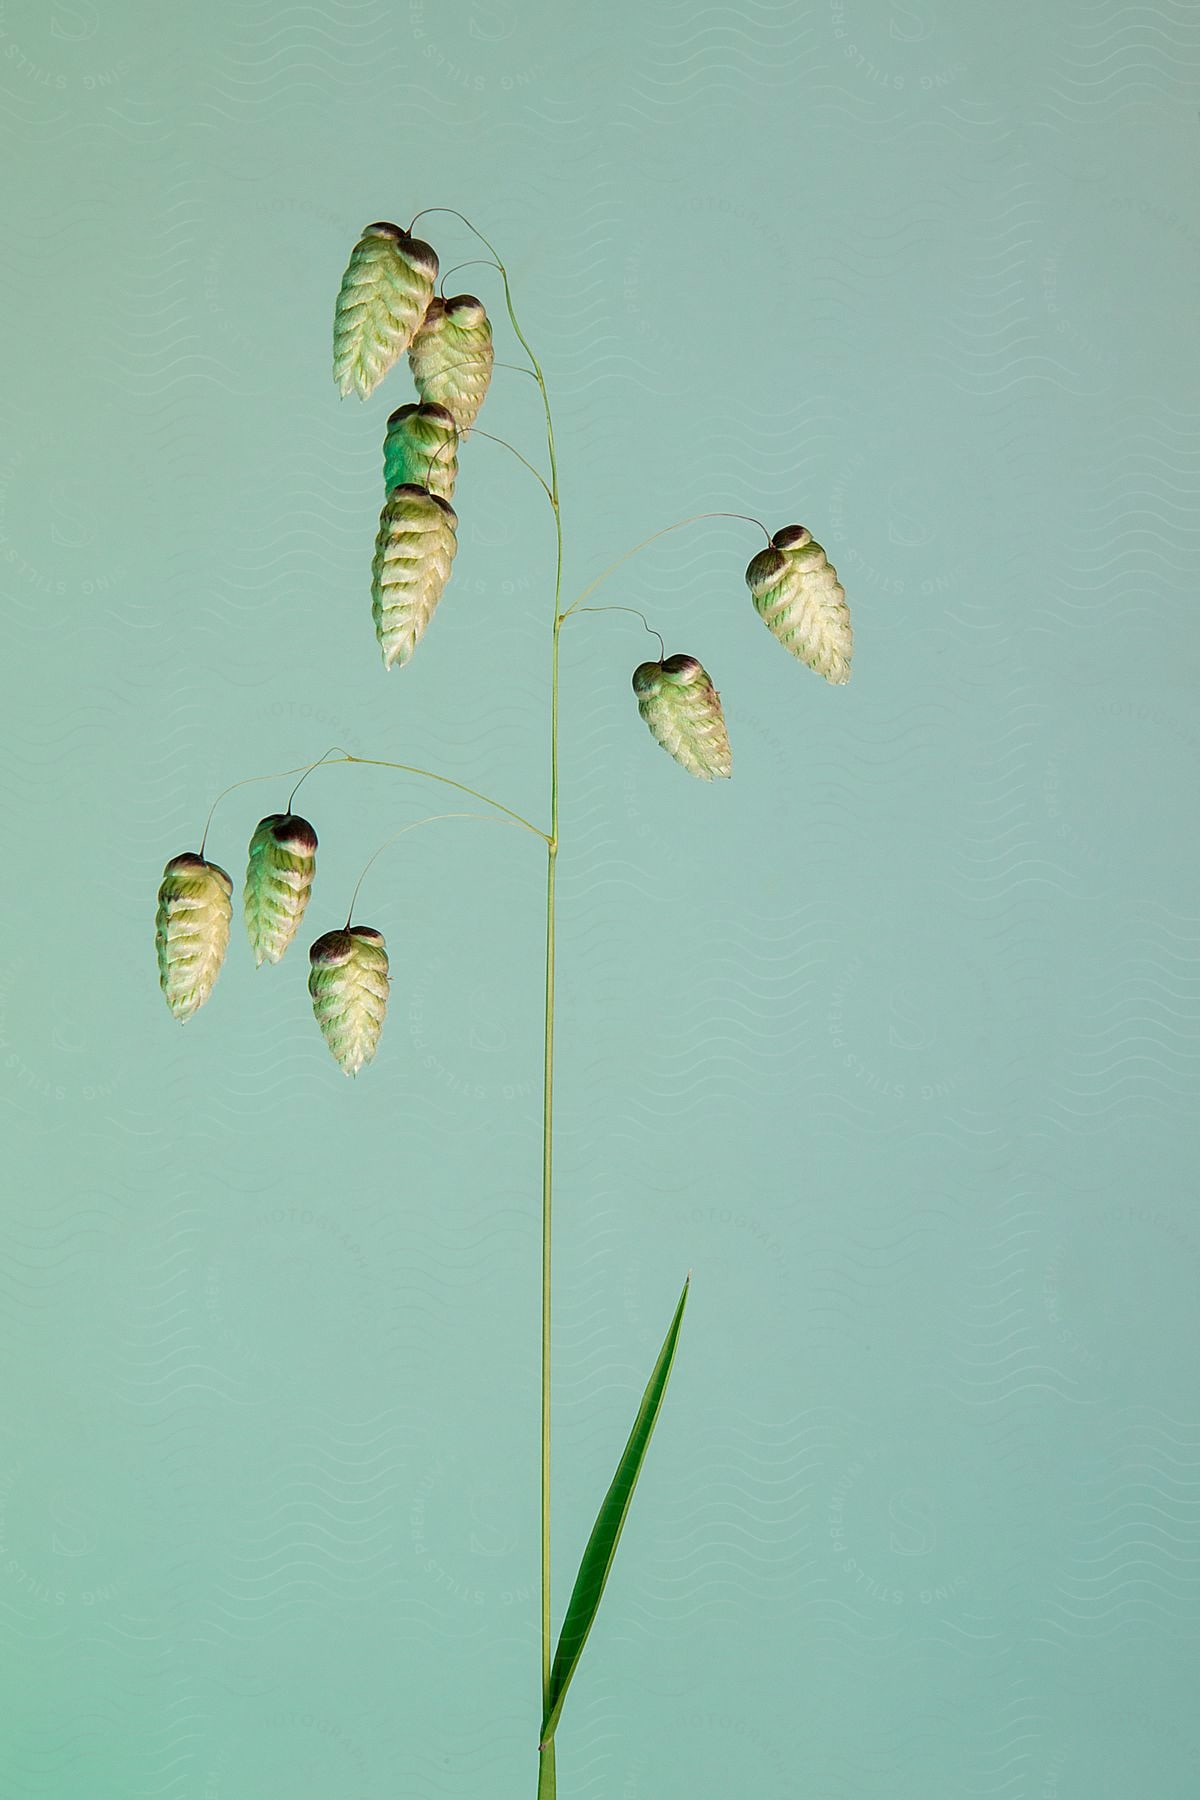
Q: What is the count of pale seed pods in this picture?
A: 9